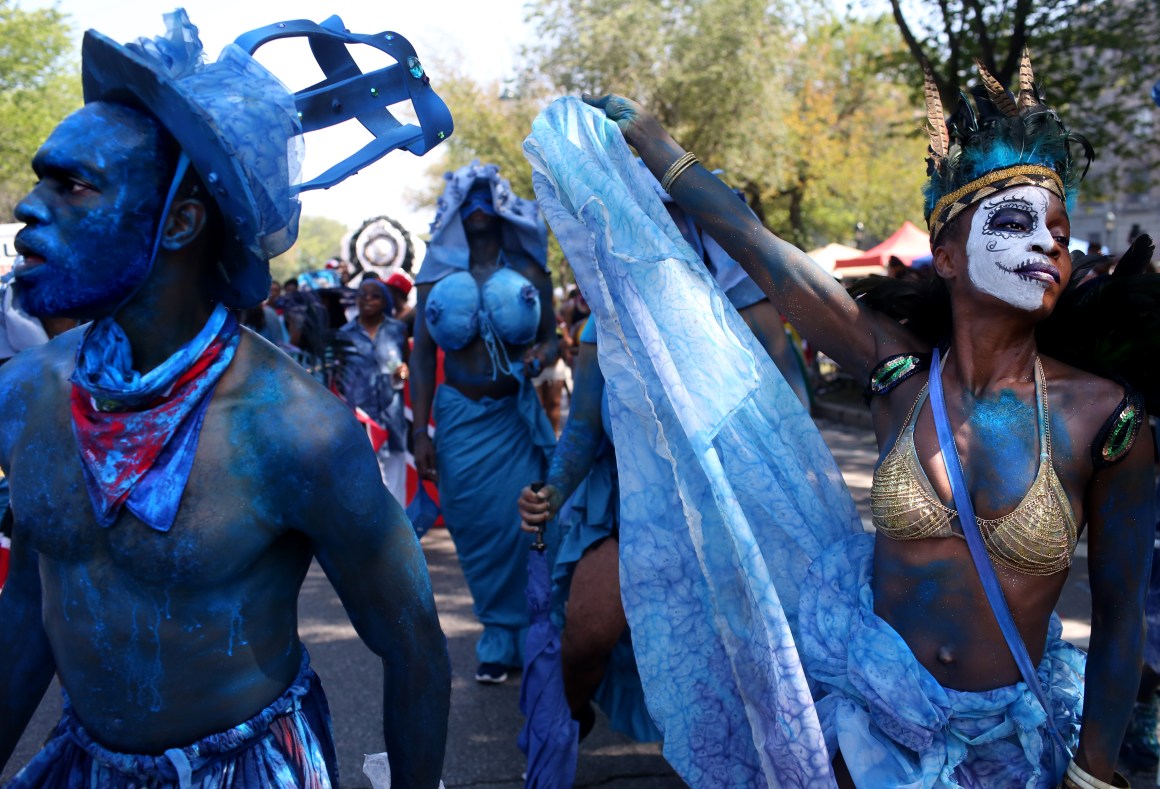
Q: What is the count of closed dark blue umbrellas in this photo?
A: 1